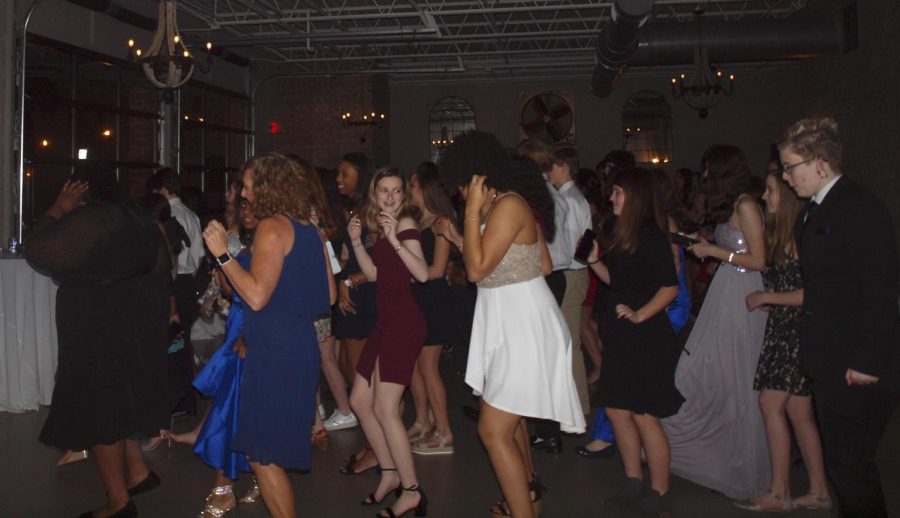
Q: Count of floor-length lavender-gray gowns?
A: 1